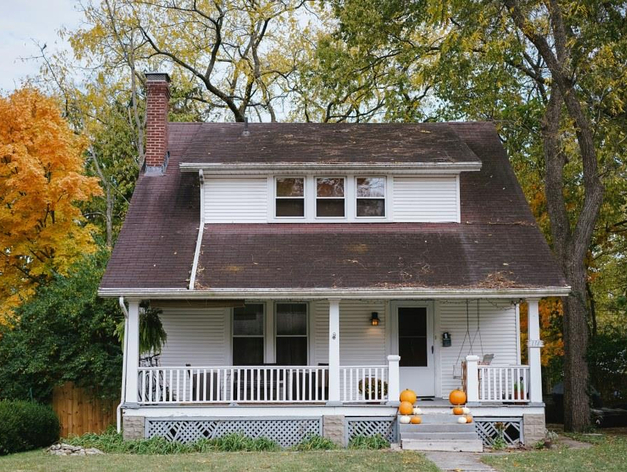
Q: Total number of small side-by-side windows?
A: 3